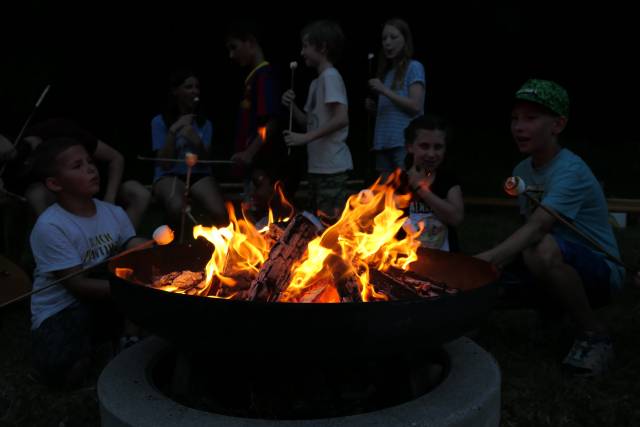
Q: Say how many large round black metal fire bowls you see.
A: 1